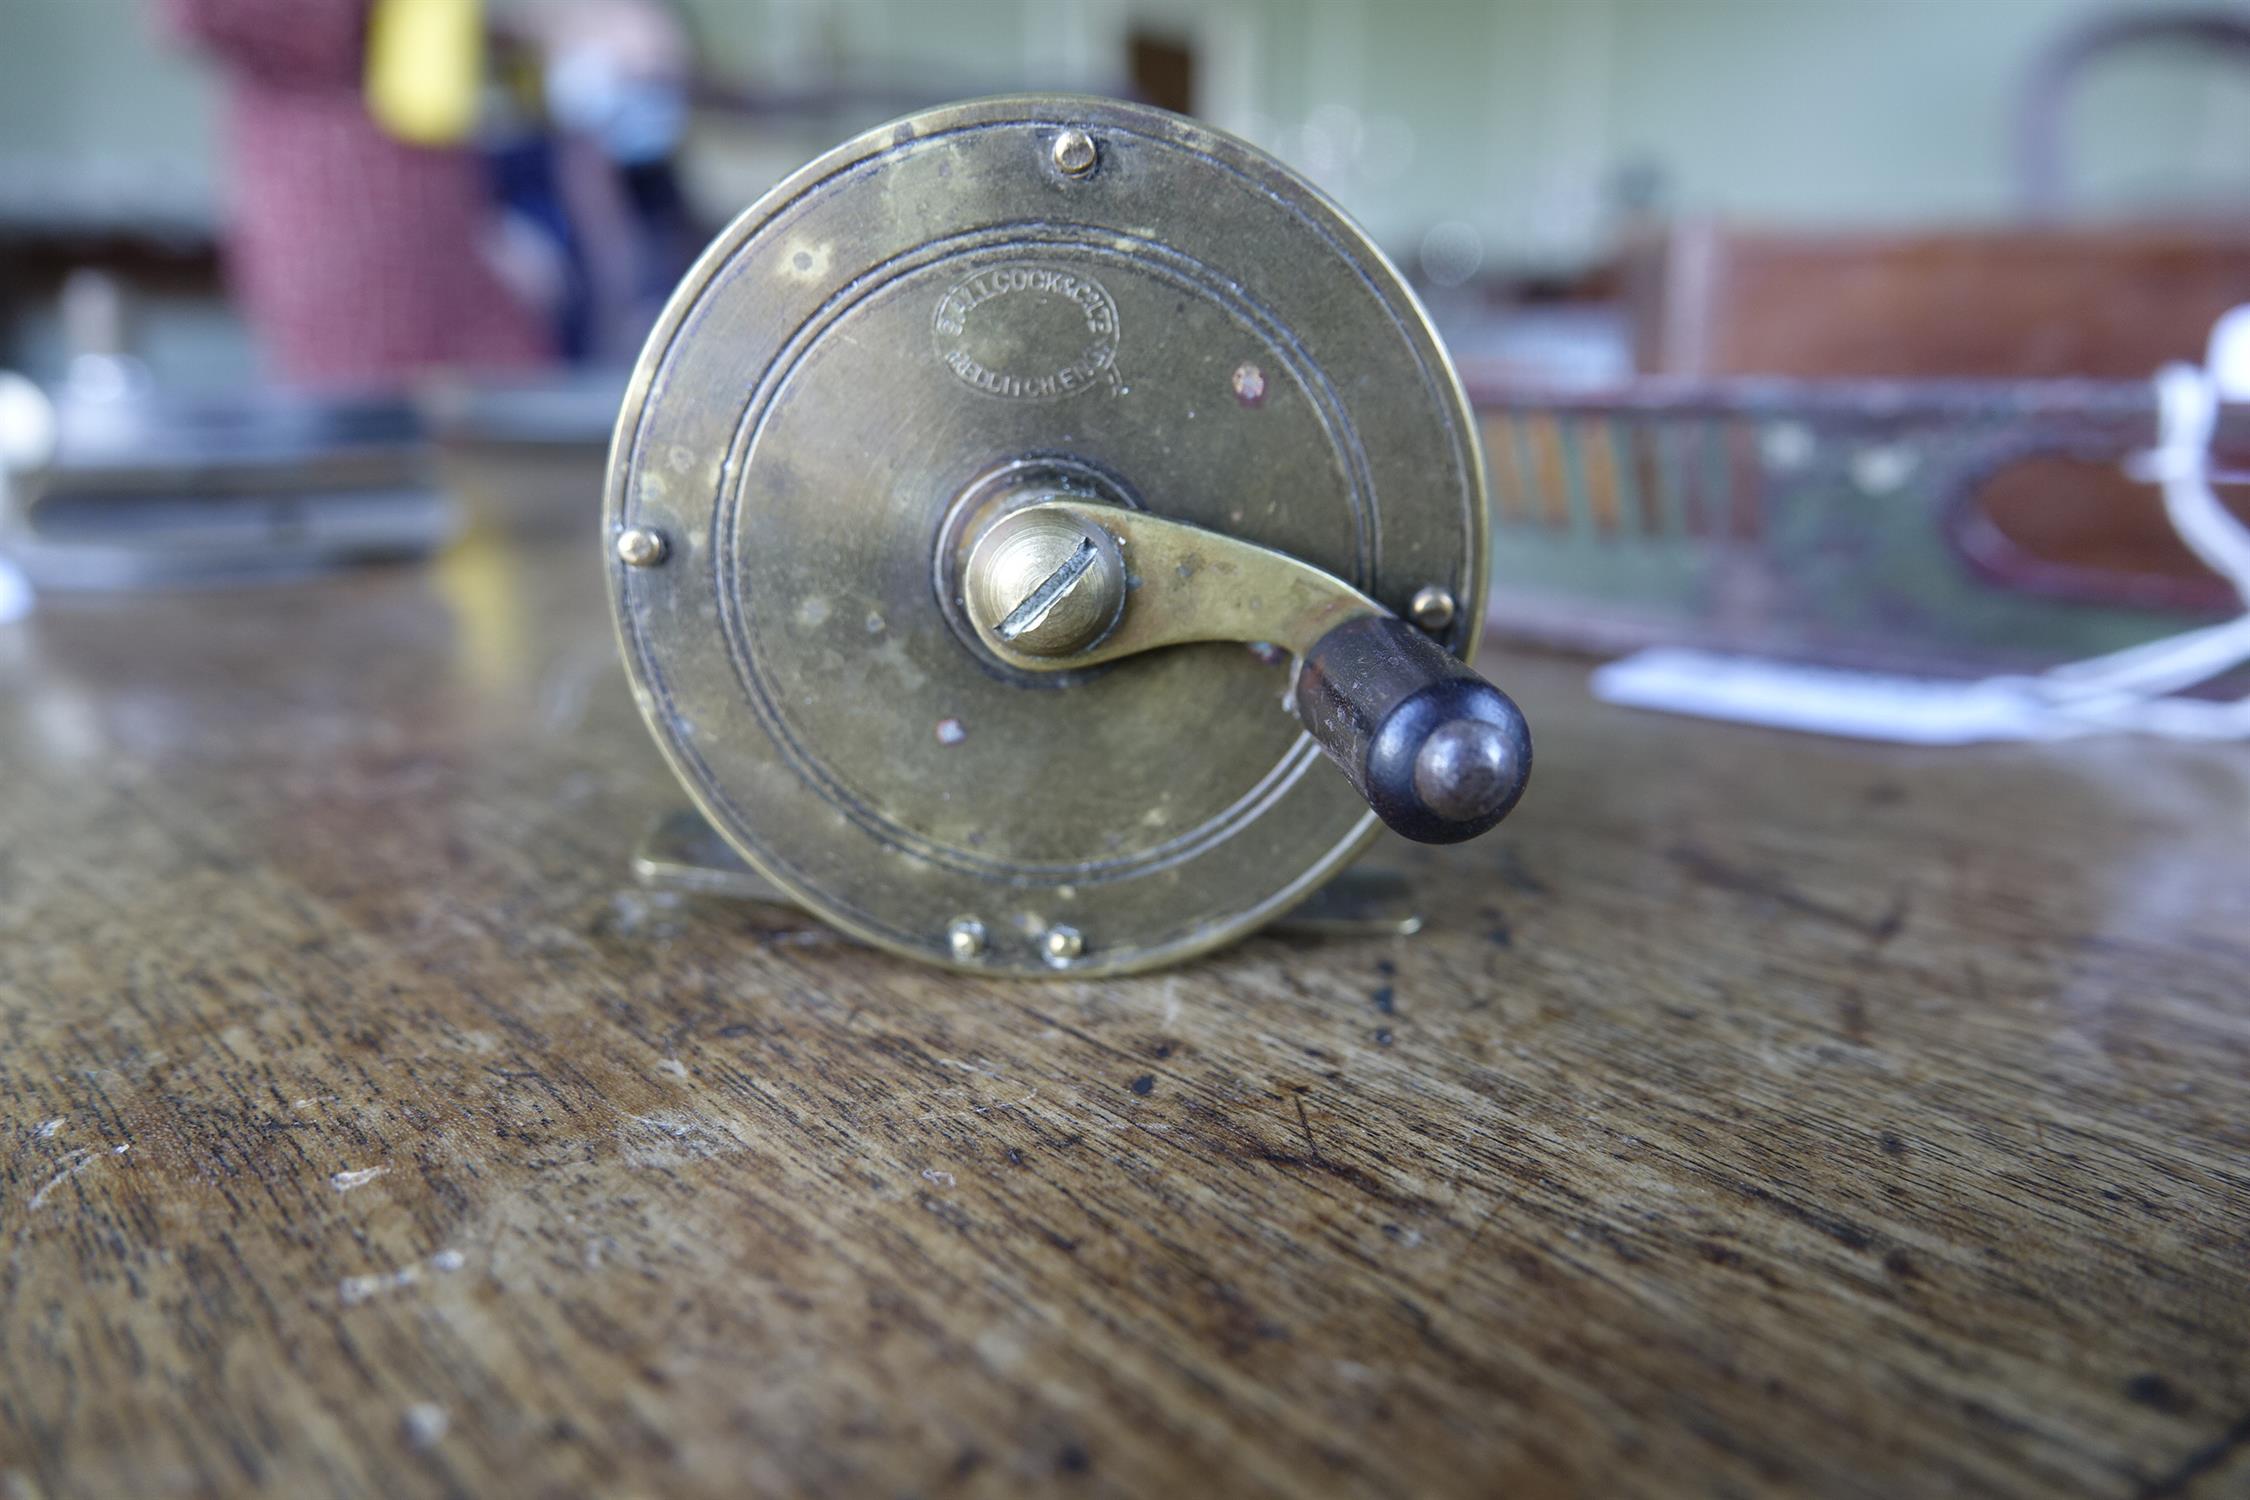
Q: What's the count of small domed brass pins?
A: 5